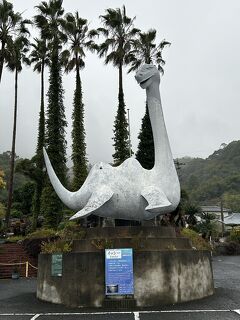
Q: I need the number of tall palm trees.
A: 7